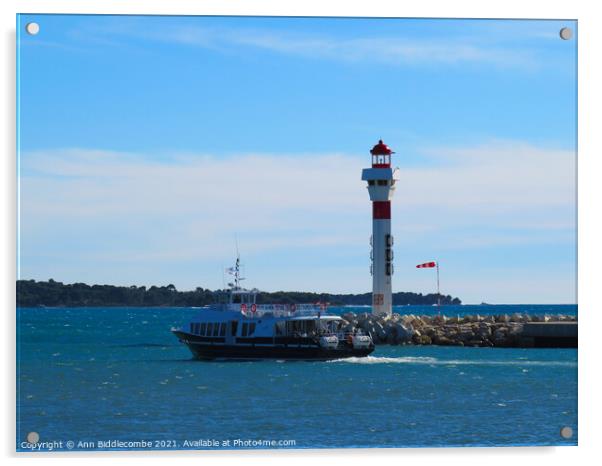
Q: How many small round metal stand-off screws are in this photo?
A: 4